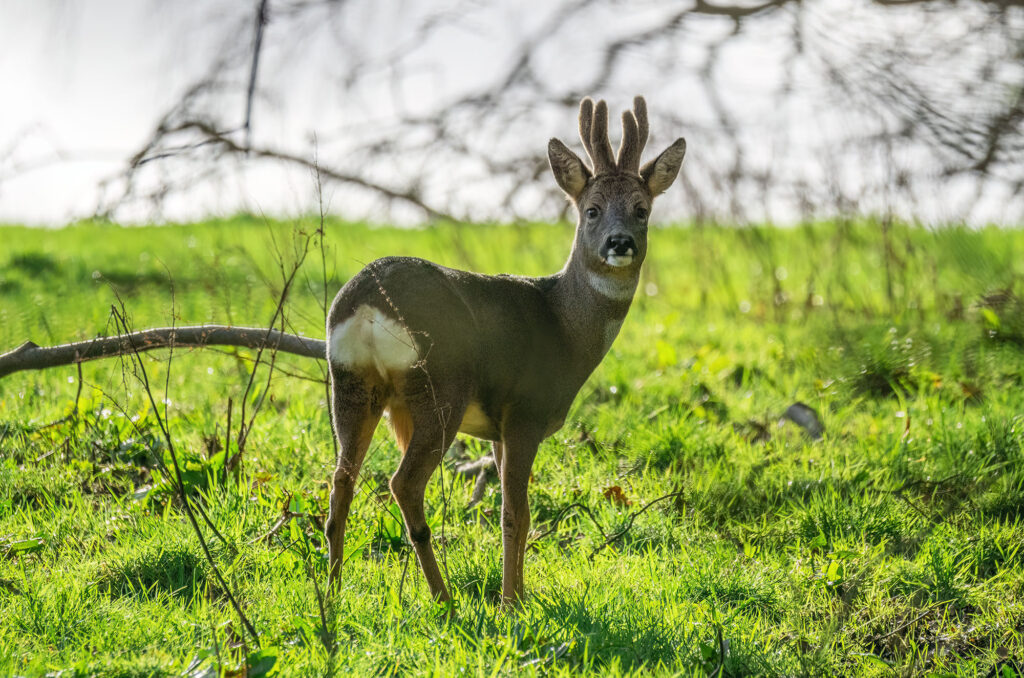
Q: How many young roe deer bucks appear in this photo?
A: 1